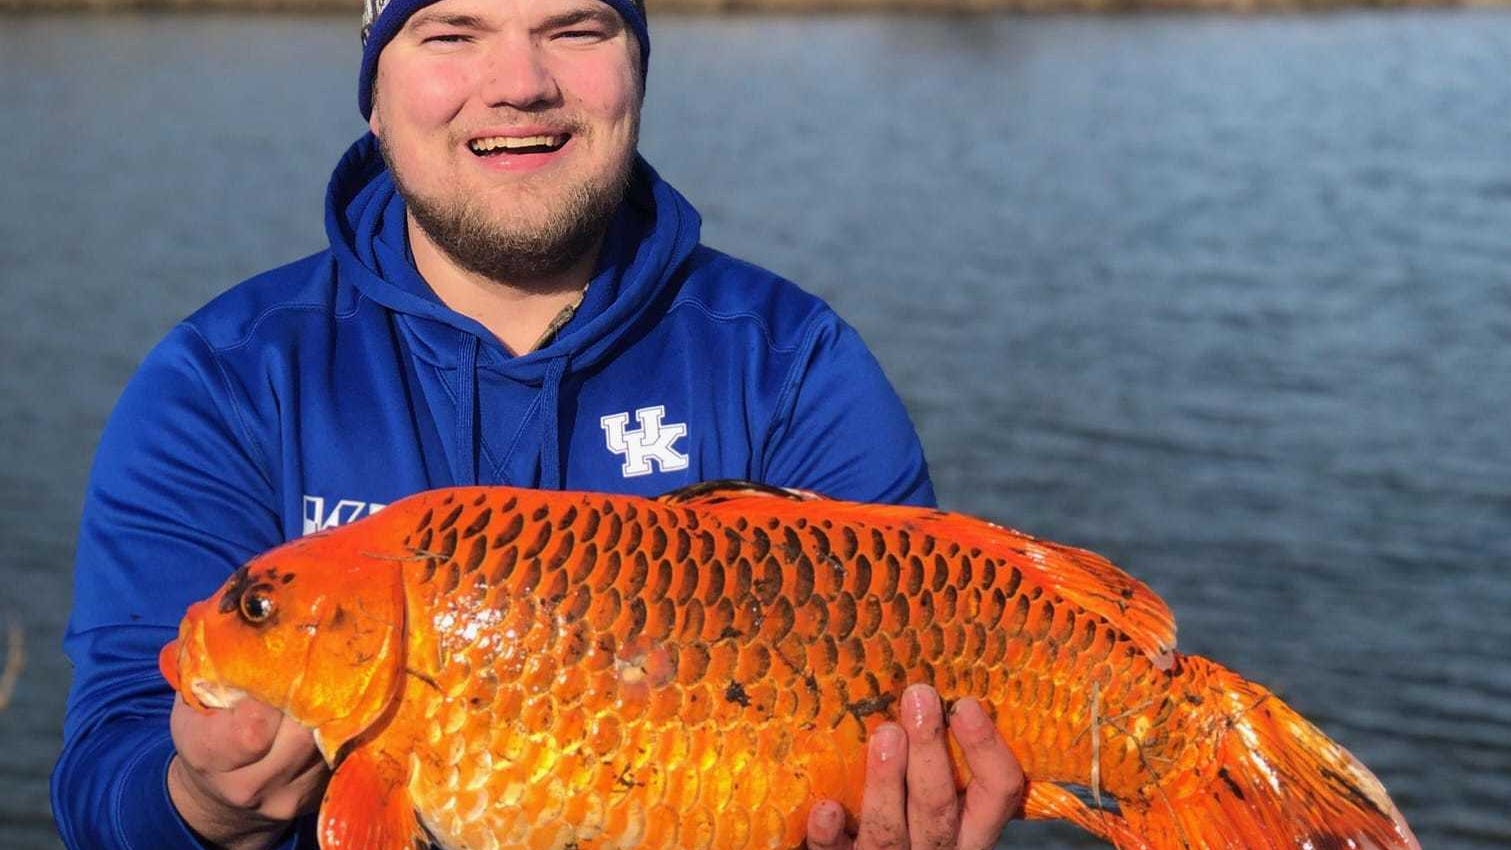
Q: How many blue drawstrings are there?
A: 2